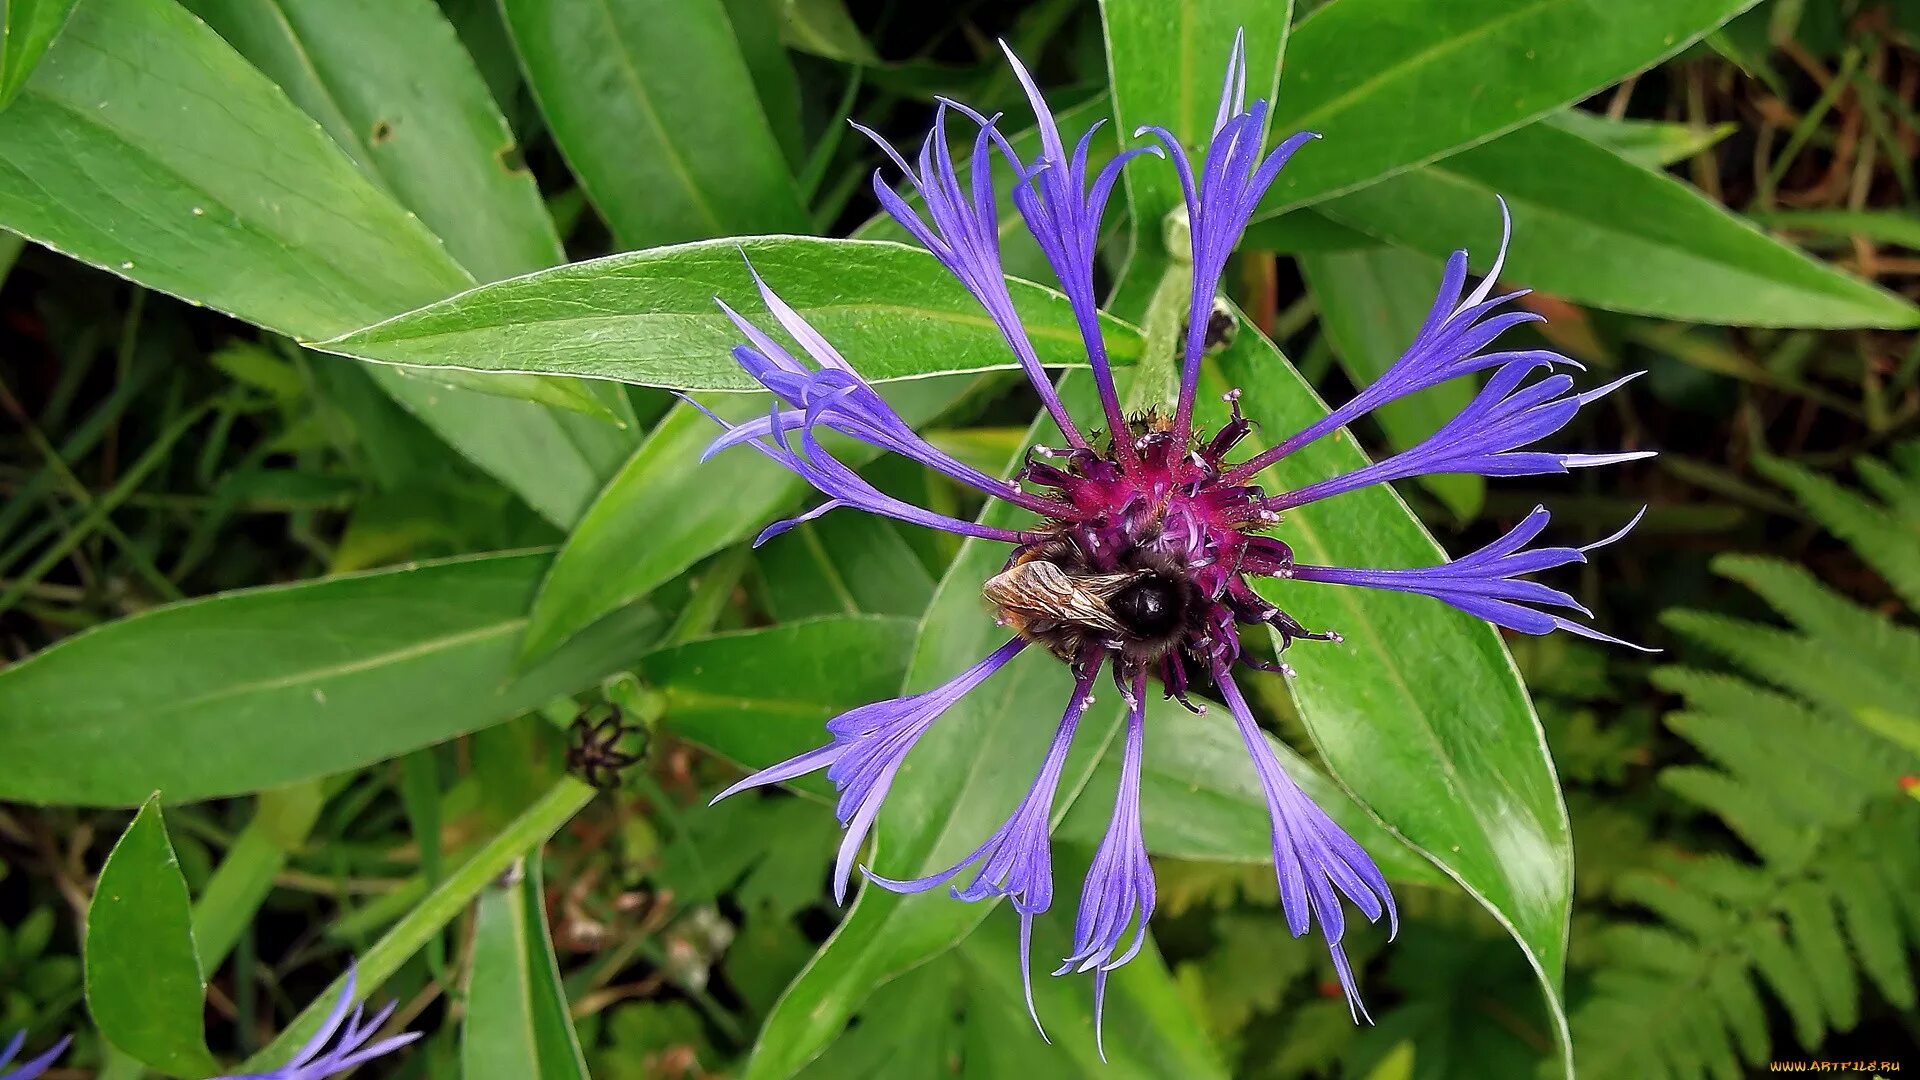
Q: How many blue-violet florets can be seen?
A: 12